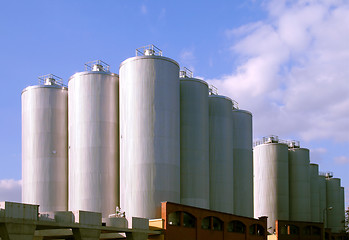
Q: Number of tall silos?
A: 12